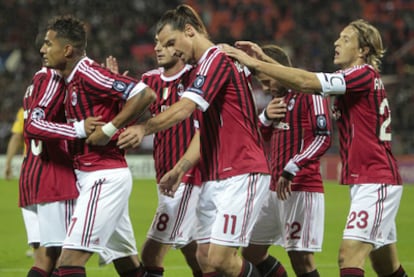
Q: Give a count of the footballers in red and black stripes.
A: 6